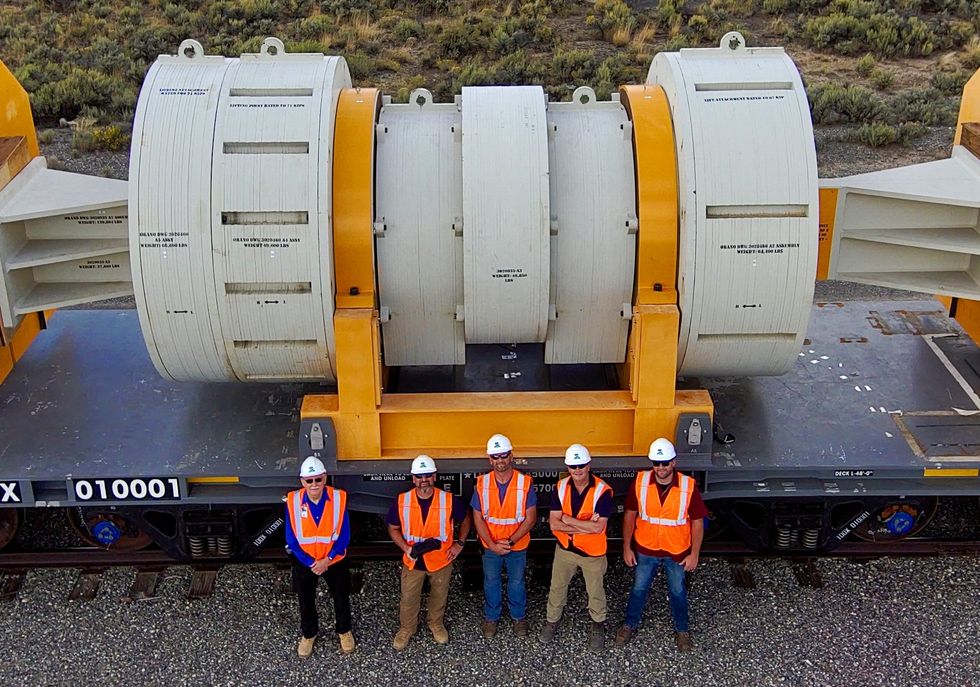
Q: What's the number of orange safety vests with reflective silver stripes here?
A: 5